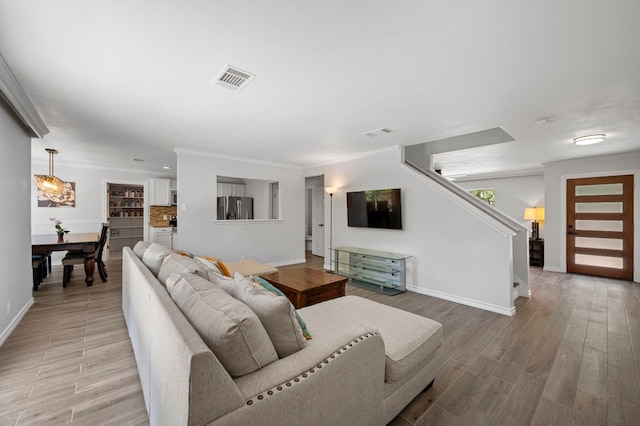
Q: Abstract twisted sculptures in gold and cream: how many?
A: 0